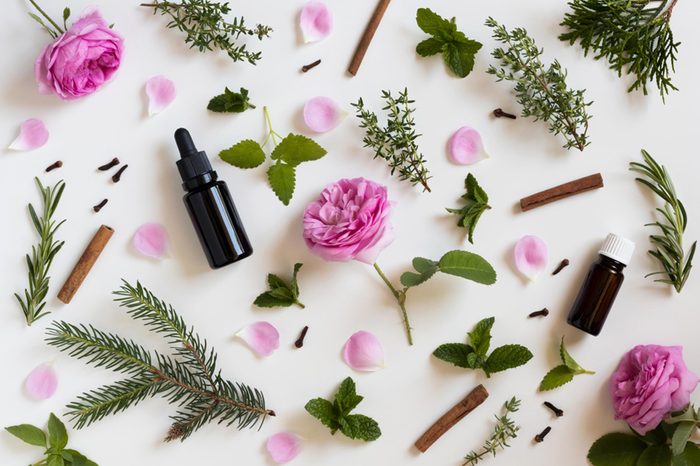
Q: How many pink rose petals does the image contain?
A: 11